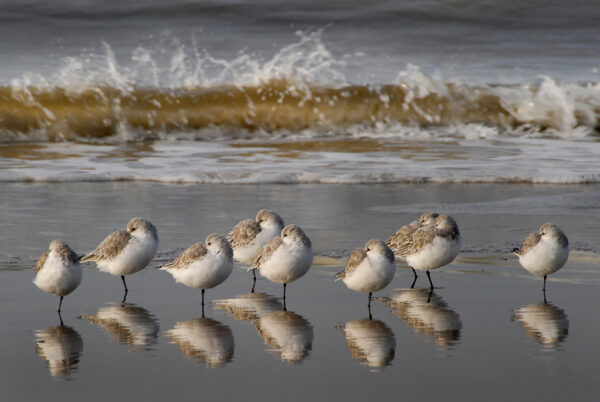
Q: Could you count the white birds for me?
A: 9